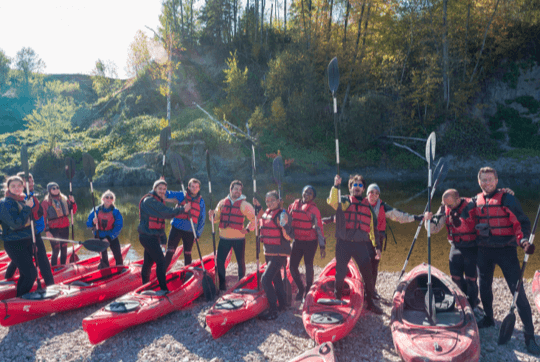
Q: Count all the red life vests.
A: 11